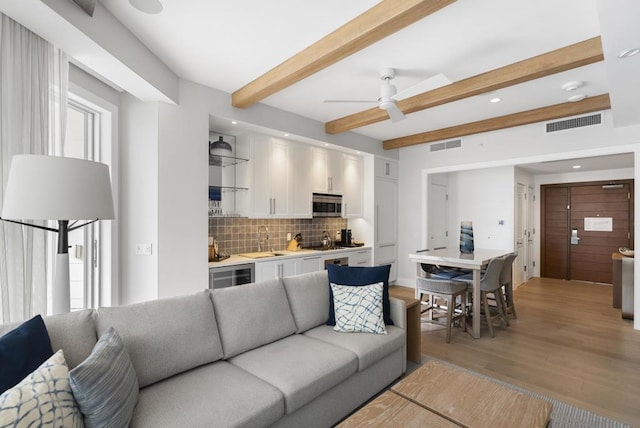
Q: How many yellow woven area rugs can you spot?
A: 0